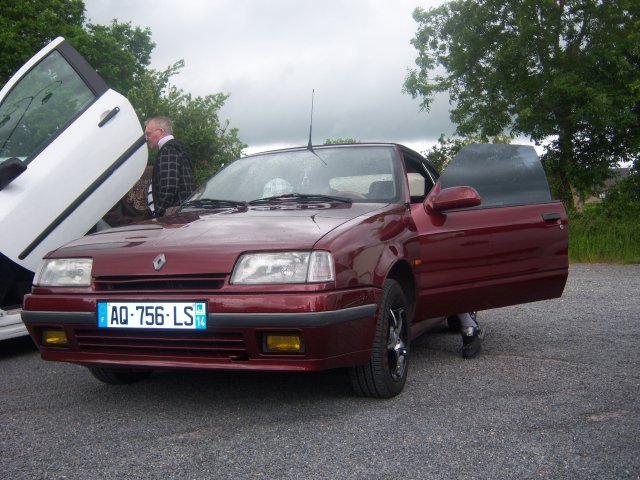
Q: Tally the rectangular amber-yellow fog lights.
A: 2